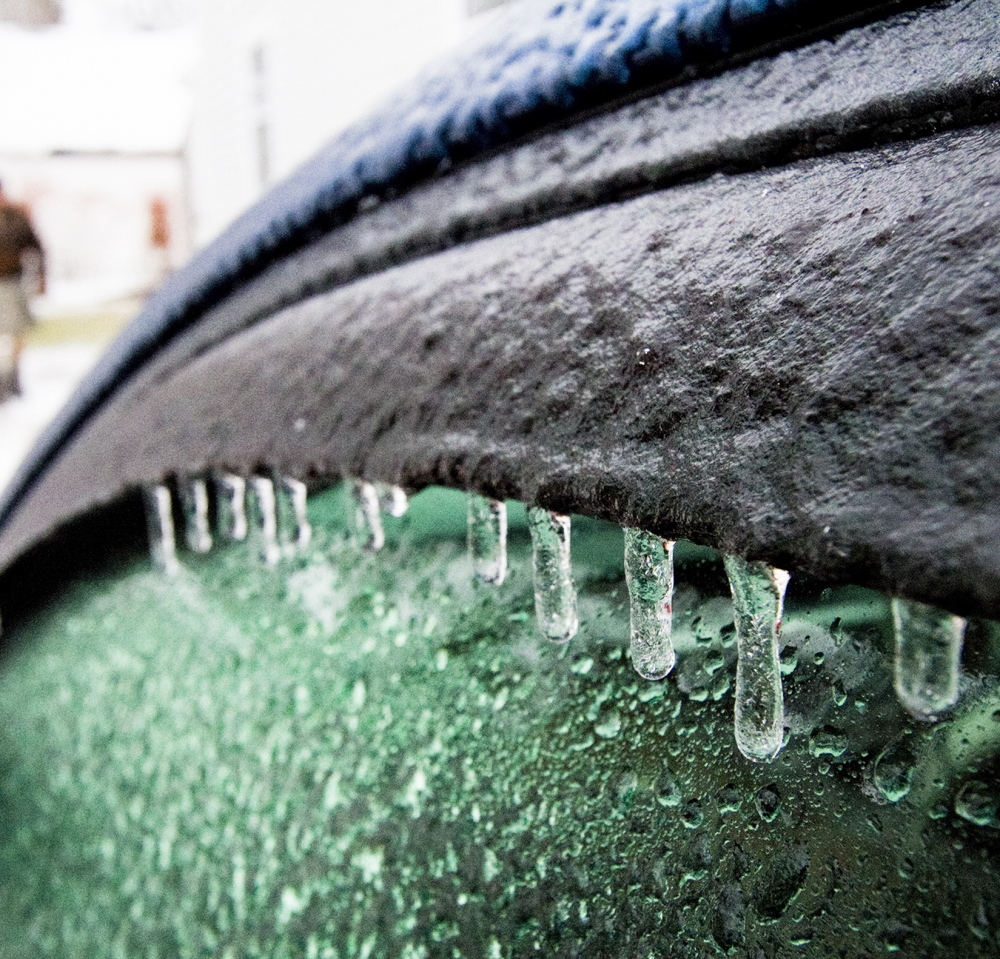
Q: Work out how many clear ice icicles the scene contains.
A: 12